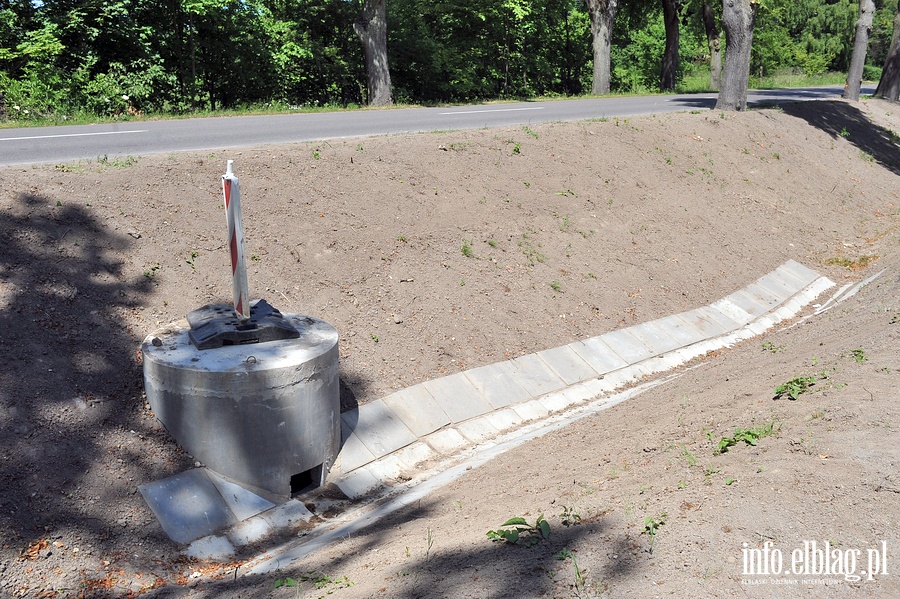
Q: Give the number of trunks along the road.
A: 7